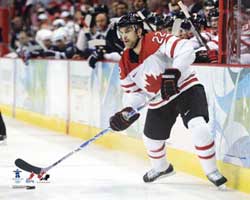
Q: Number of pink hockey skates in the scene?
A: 0